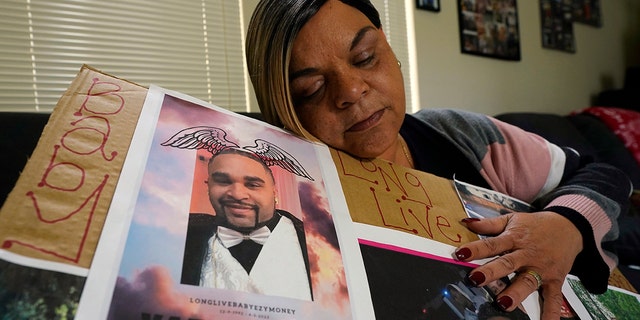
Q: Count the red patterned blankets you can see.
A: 1